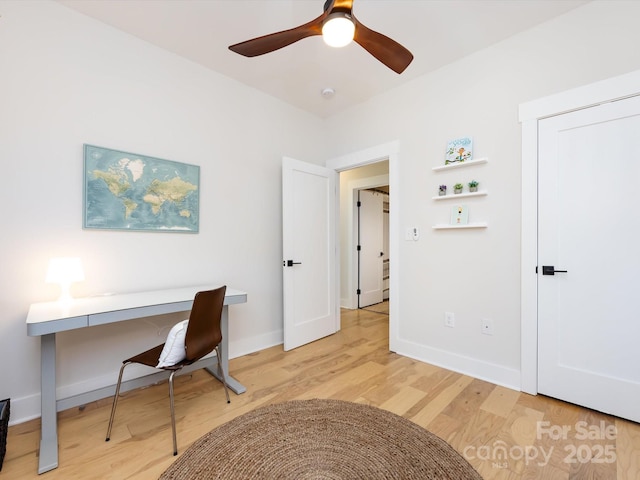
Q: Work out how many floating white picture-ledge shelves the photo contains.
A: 3